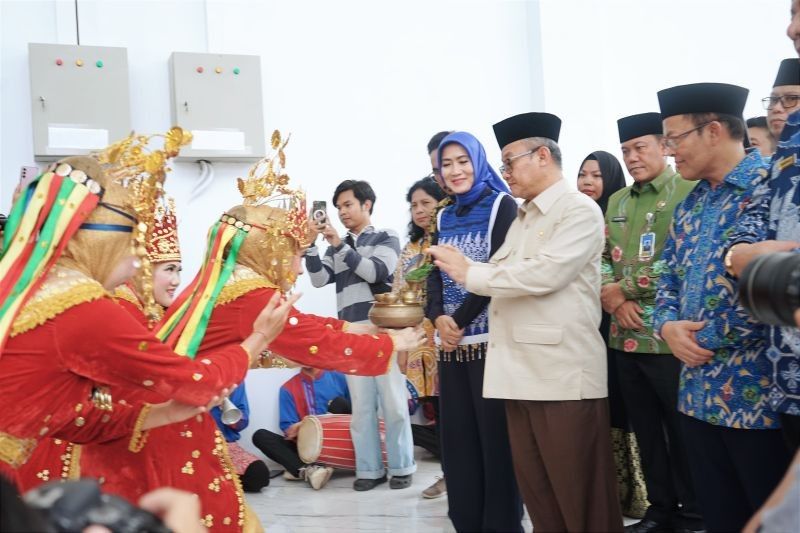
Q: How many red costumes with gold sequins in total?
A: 3